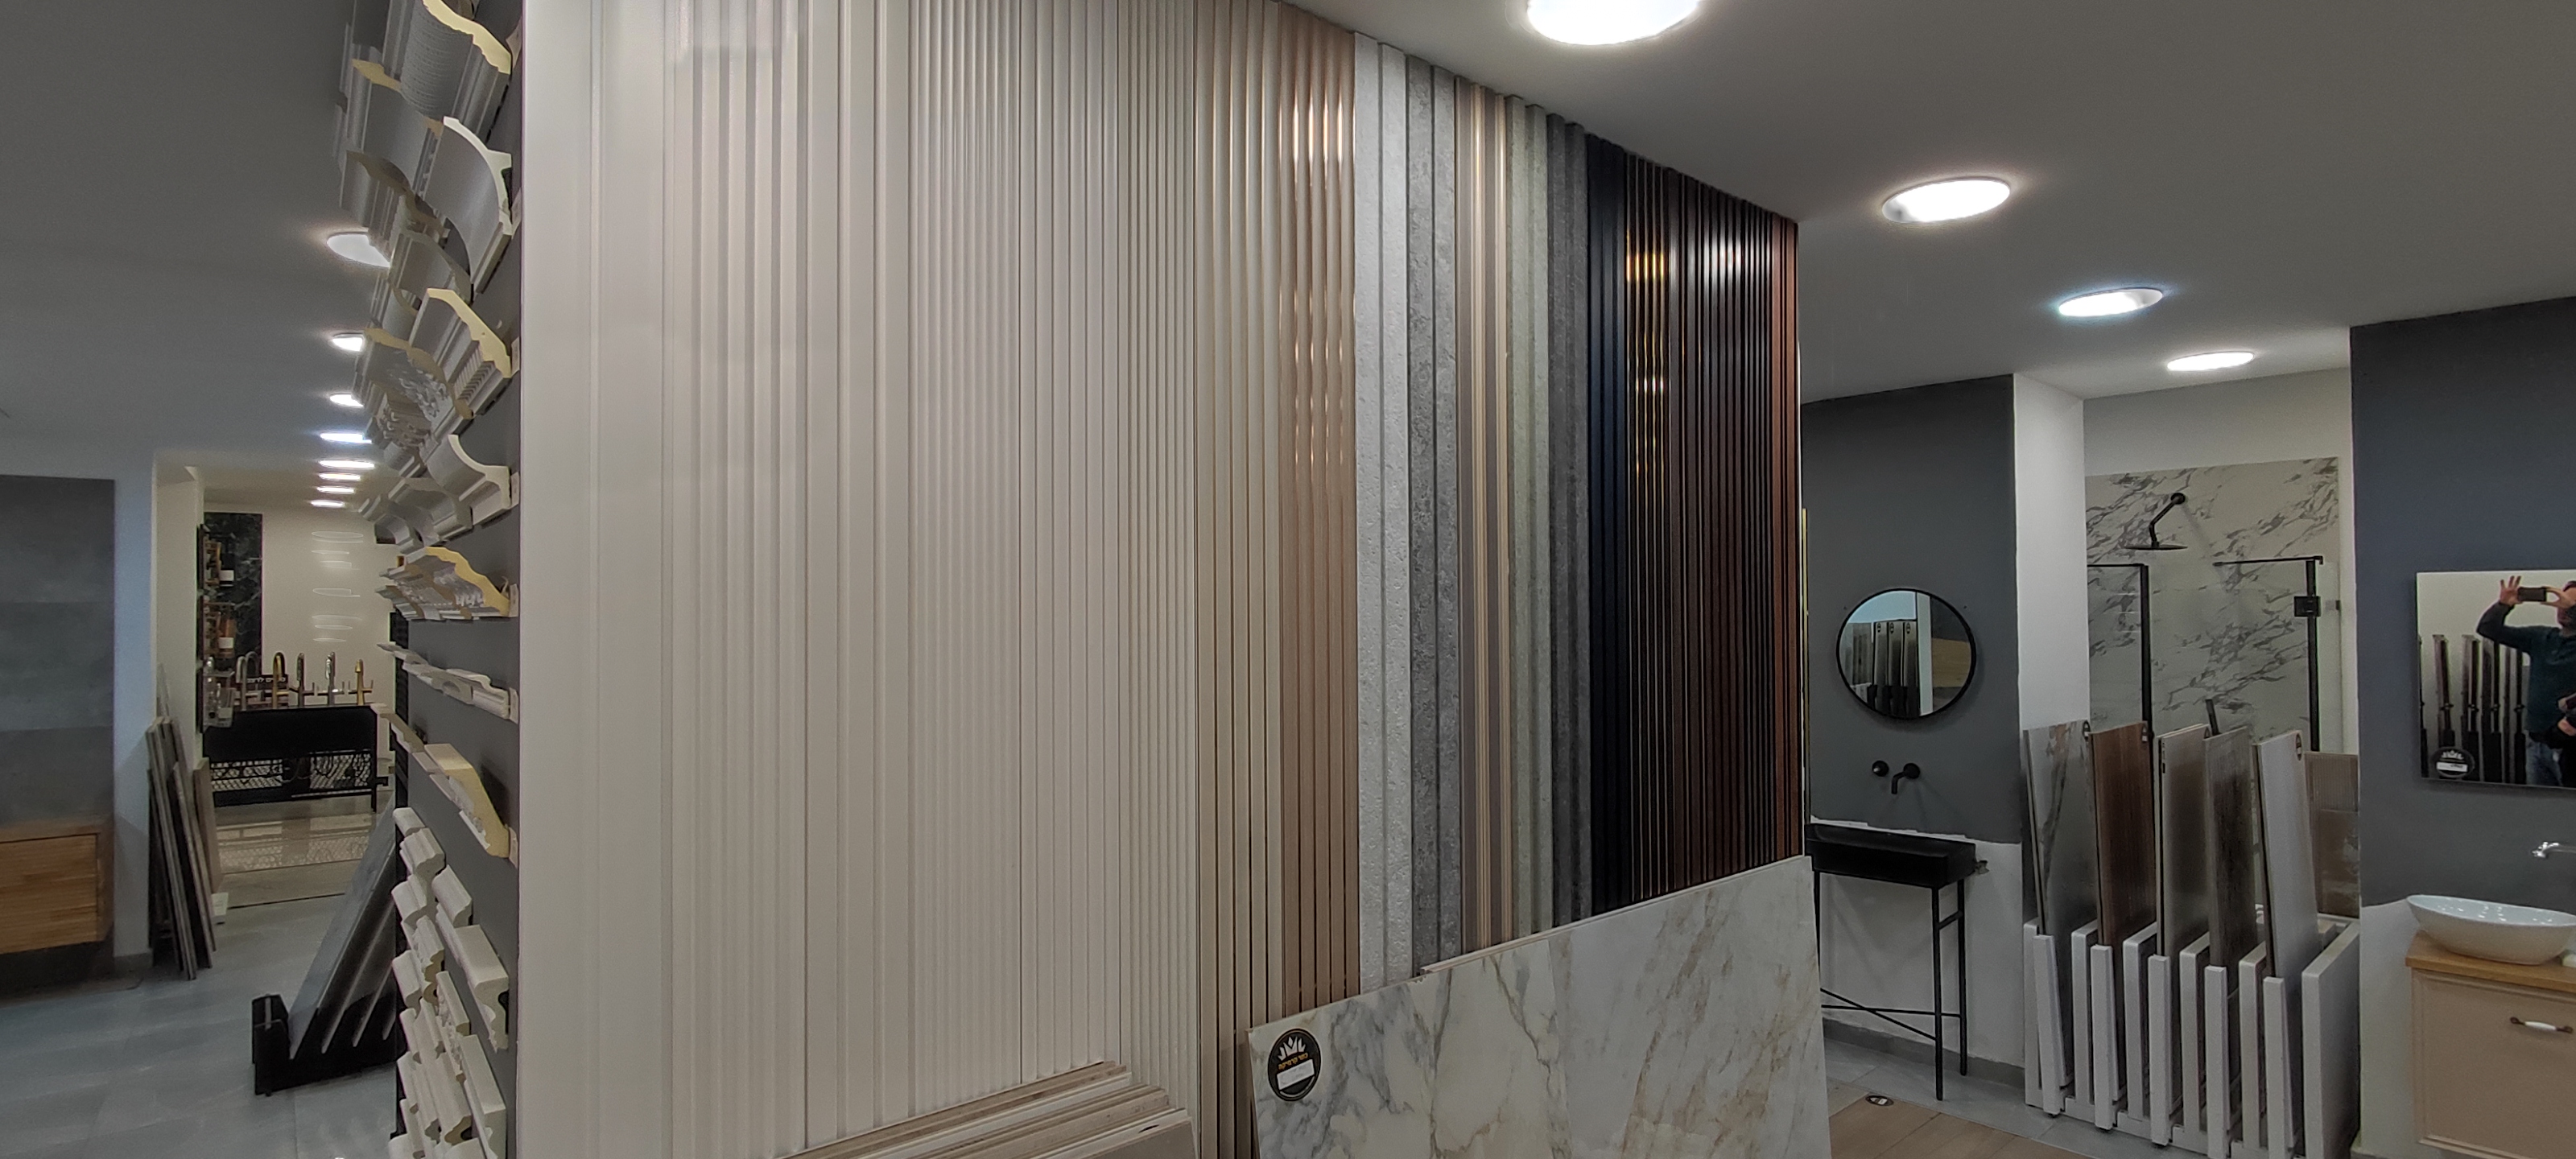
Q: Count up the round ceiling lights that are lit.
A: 12